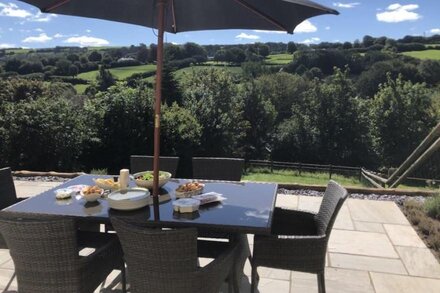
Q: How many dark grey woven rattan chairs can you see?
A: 6